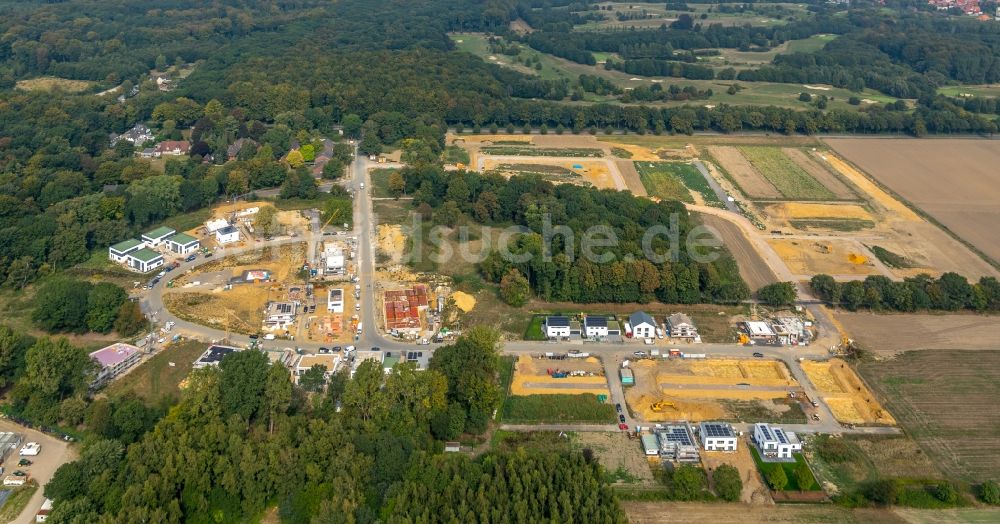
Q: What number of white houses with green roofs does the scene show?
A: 4